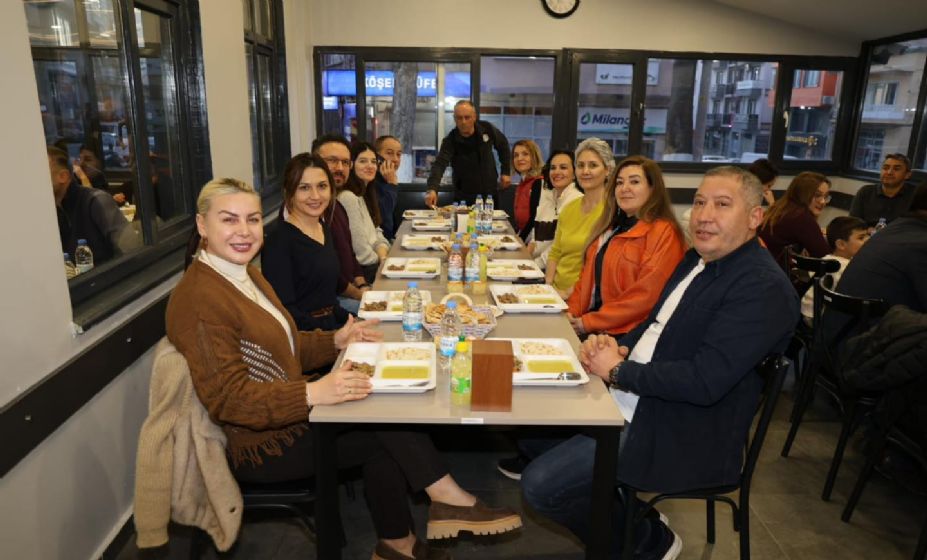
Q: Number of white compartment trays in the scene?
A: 12